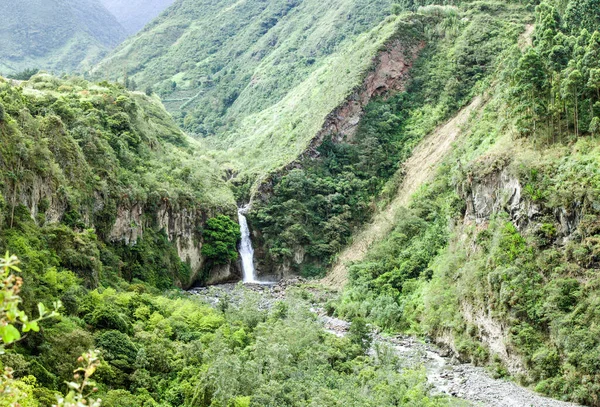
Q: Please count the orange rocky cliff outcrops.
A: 1